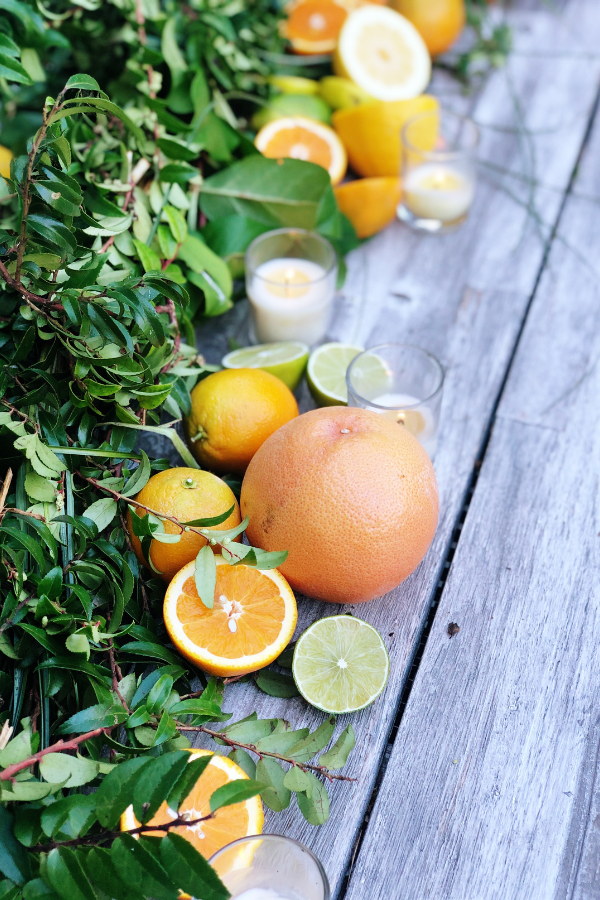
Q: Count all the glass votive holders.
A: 4